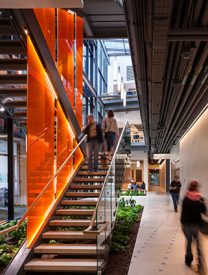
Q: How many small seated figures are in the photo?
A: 3